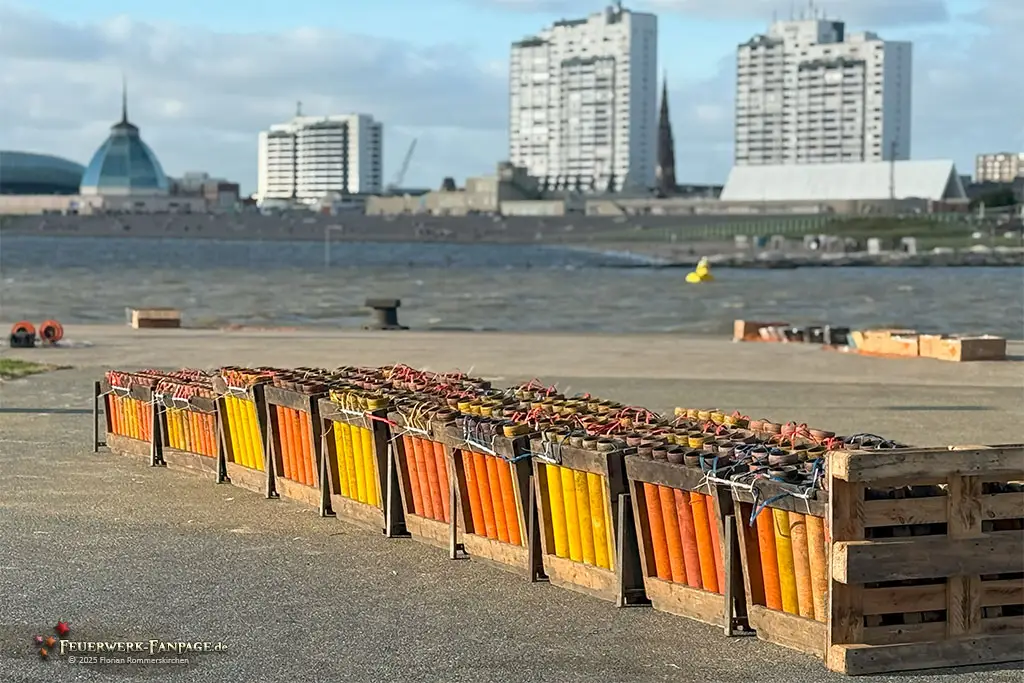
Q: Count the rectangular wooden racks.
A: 10